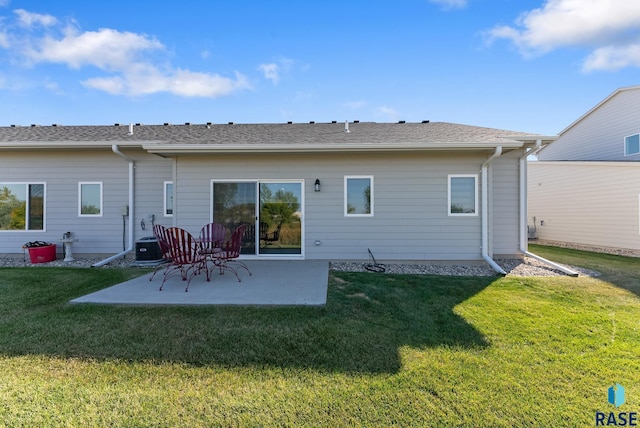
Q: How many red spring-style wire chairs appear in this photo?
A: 4